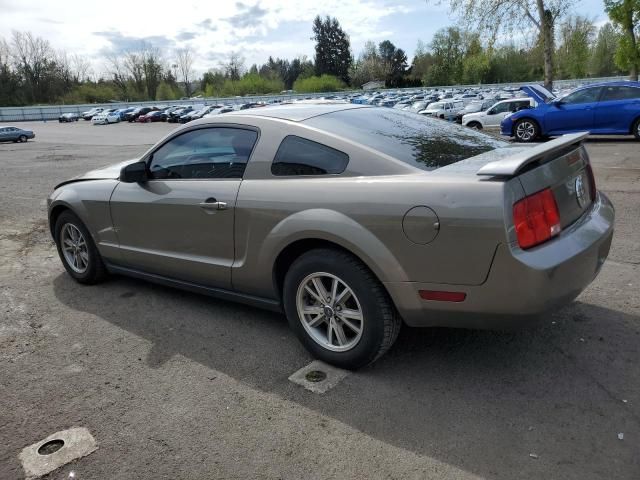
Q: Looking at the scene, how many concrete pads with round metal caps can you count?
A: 2